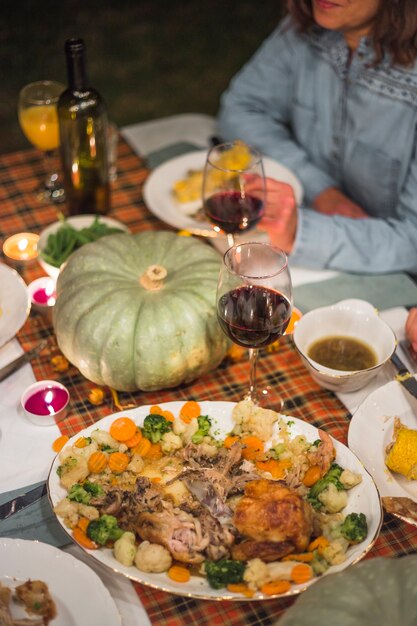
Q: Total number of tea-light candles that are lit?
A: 3